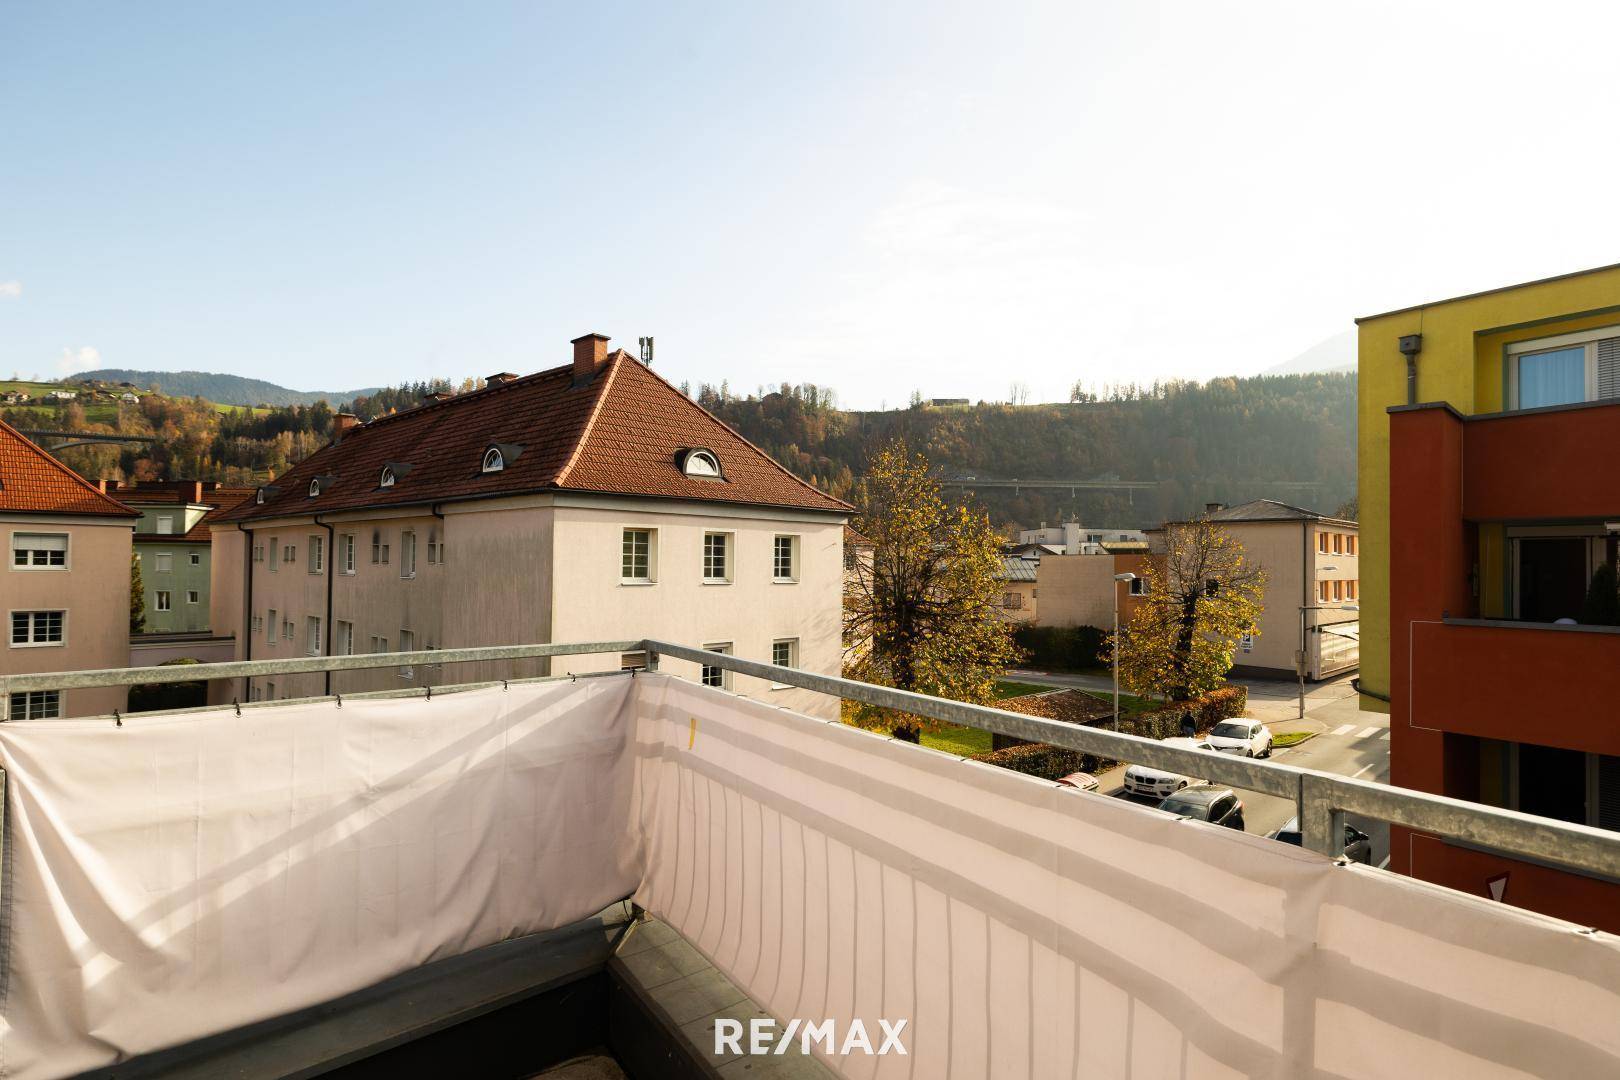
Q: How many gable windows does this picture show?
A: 5